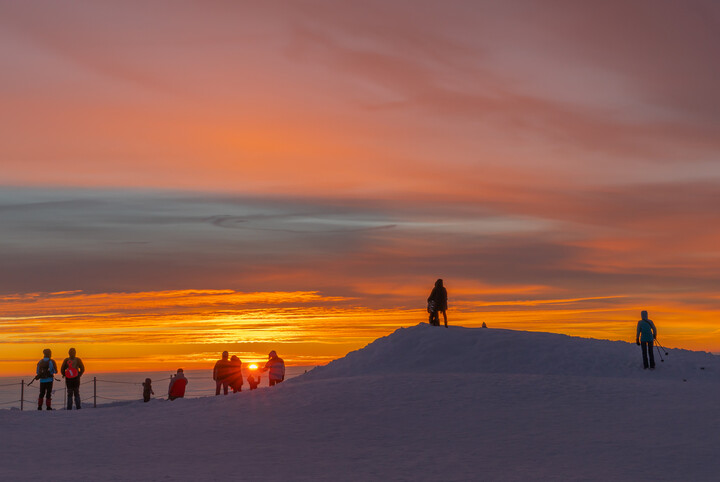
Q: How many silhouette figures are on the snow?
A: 10